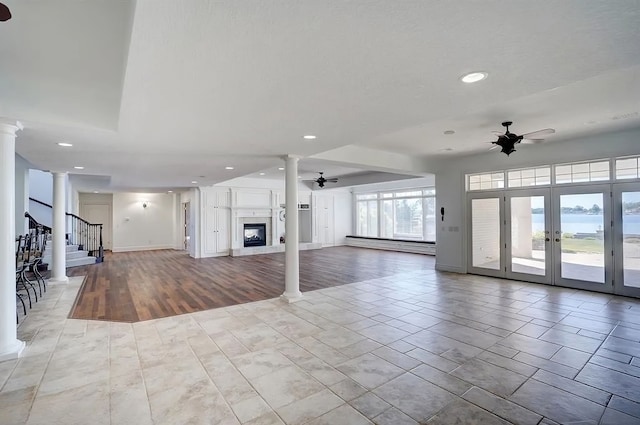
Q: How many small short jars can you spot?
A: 0